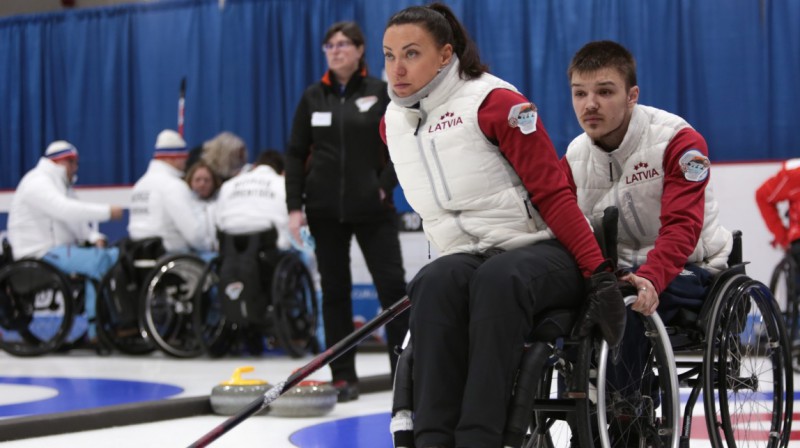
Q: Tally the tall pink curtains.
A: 0